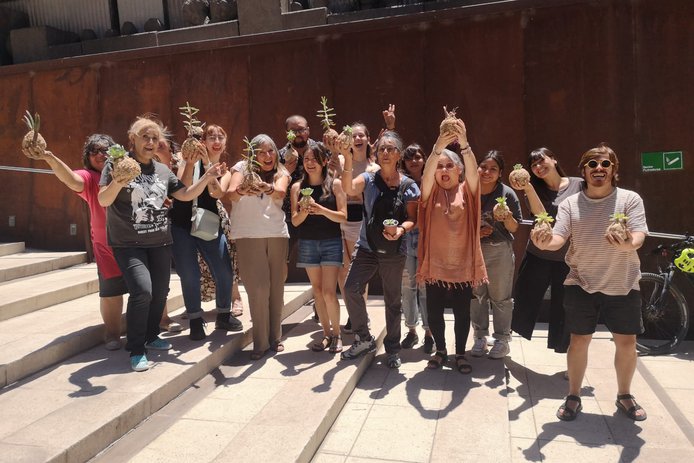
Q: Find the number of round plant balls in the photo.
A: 13